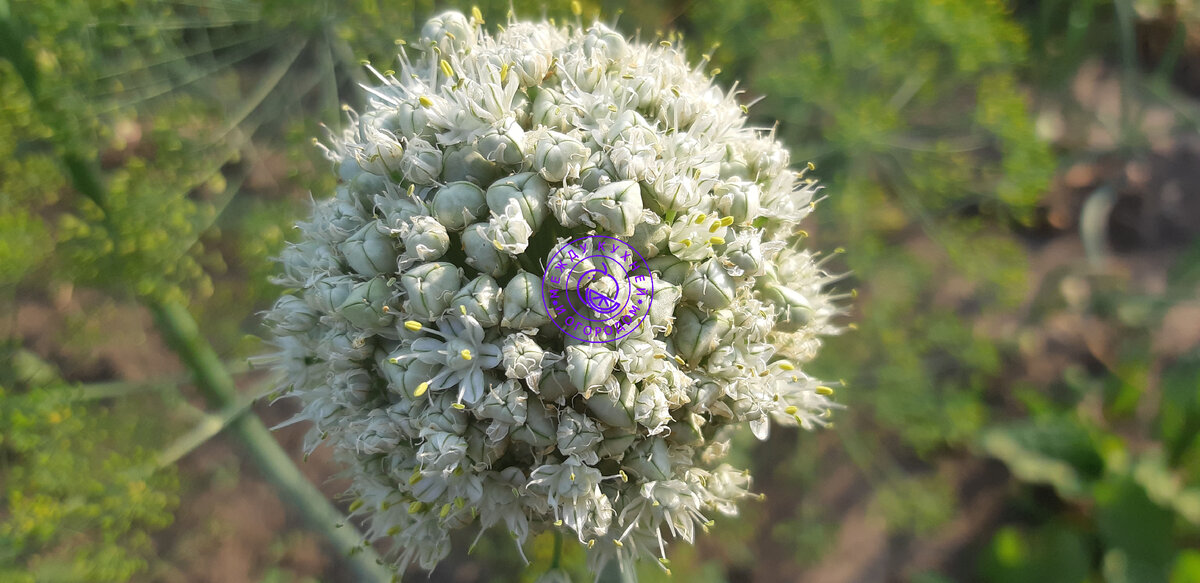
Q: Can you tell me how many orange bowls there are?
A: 0